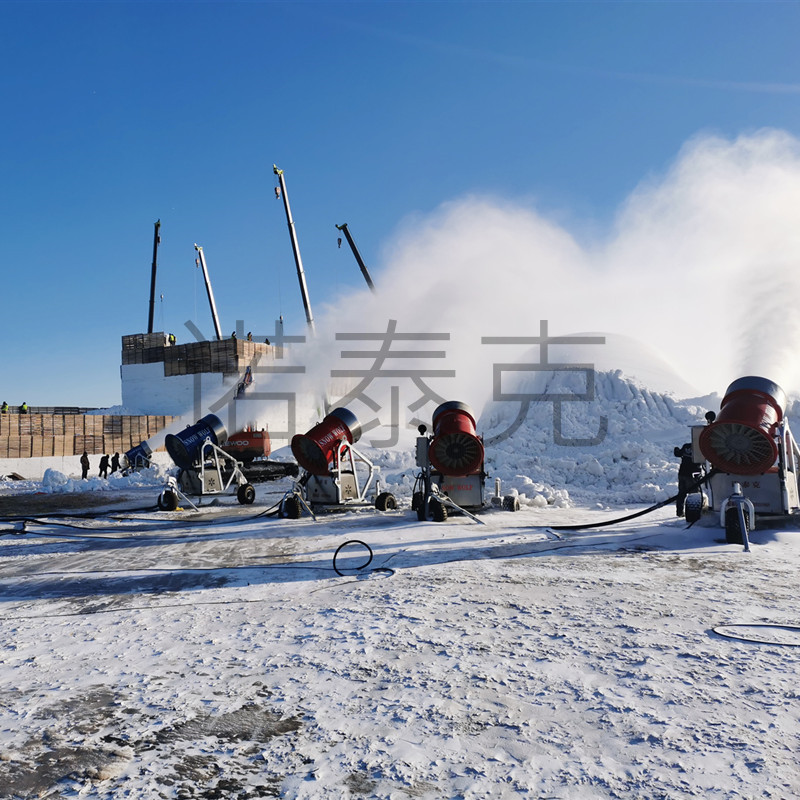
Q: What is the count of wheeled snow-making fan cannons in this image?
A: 5